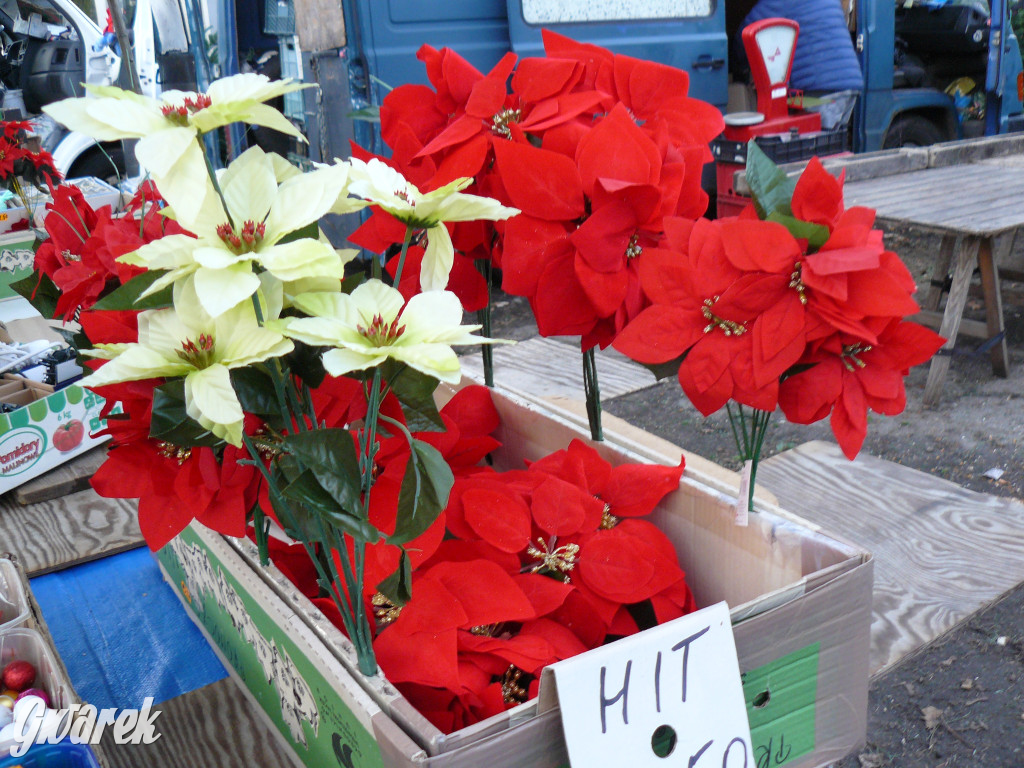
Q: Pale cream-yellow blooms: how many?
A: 5